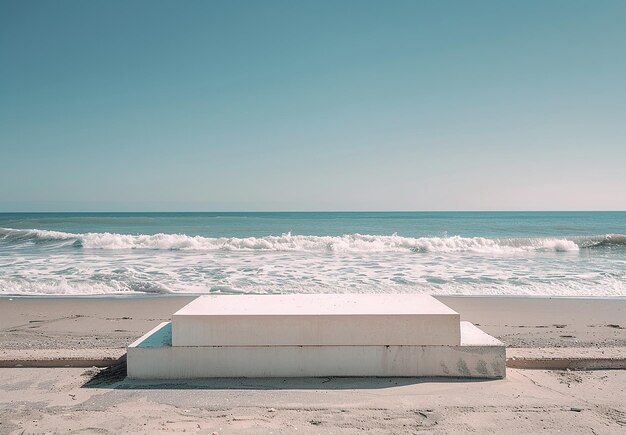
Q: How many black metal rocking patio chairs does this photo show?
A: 0